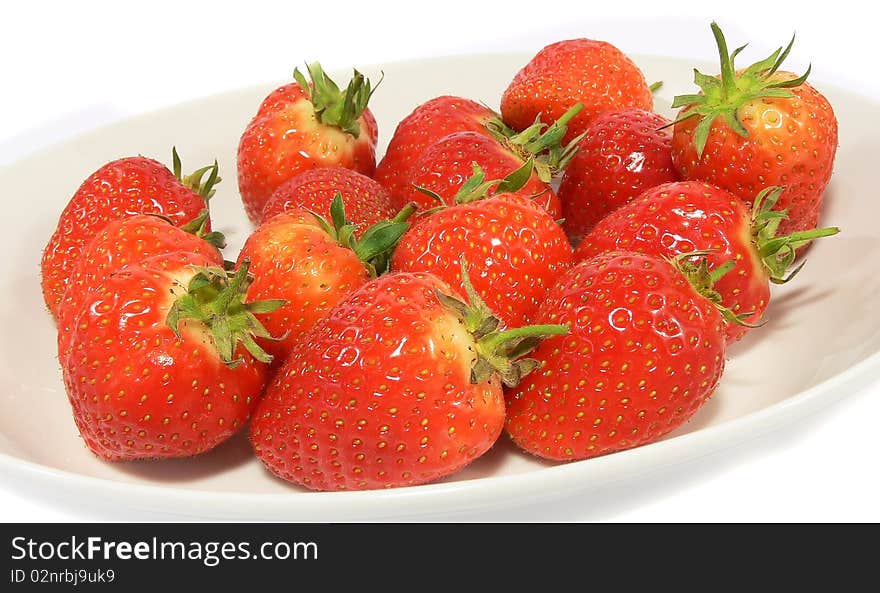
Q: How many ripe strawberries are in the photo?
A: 15